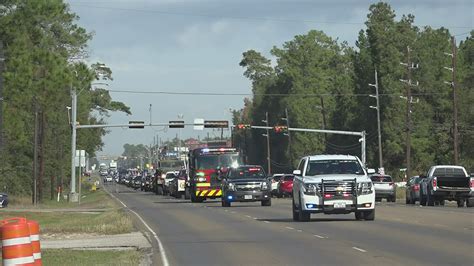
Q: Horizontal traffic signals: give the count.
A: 5